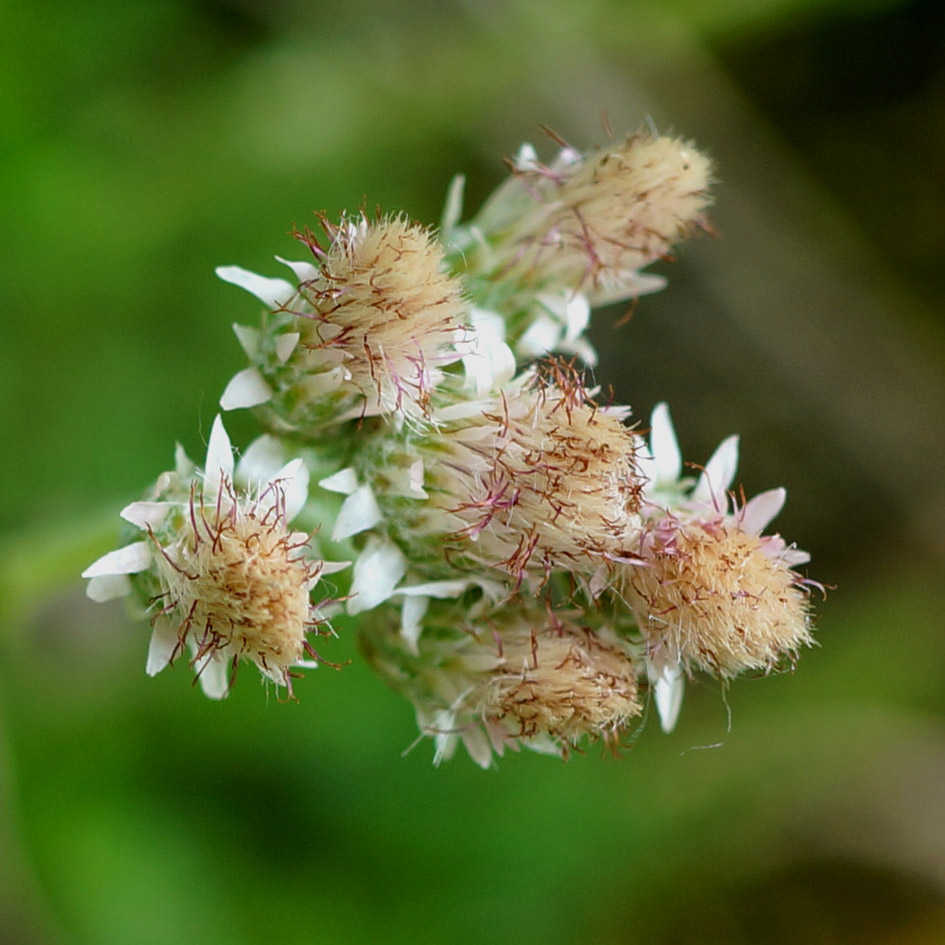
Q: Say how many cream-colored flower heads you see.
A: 6